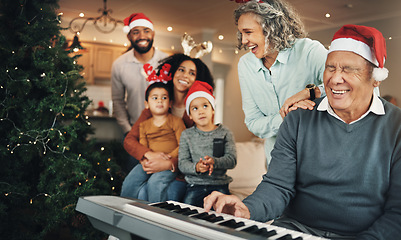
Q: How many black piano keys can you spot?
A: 15